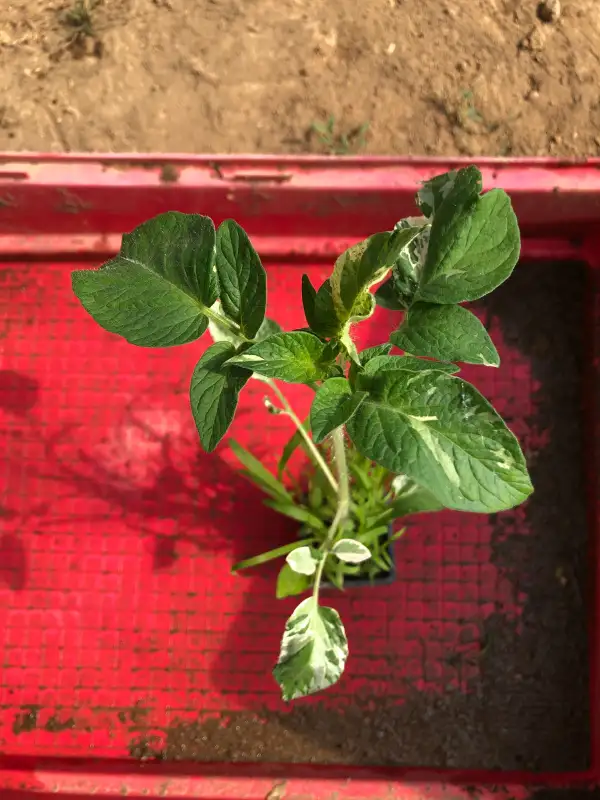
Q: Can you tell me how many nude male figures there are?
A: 0